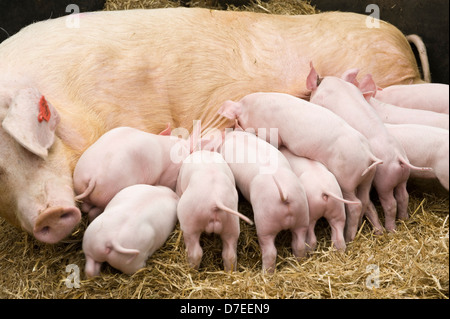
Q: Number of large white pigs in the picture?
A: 1